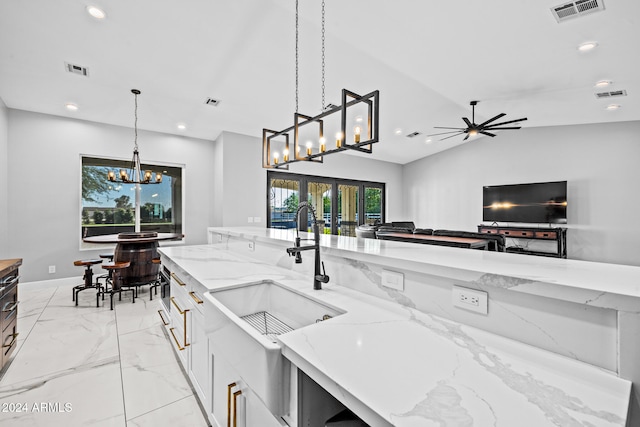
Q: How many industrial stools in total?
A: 4